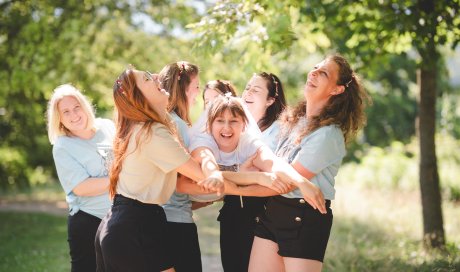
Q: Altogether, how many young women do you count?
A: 7